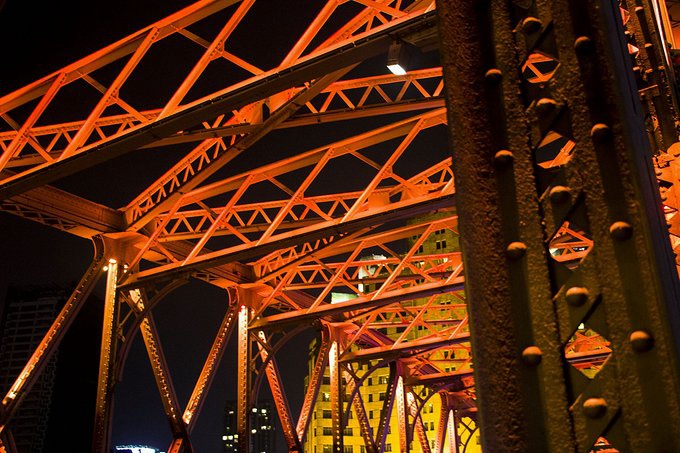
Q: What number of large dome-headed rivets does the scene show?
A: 13